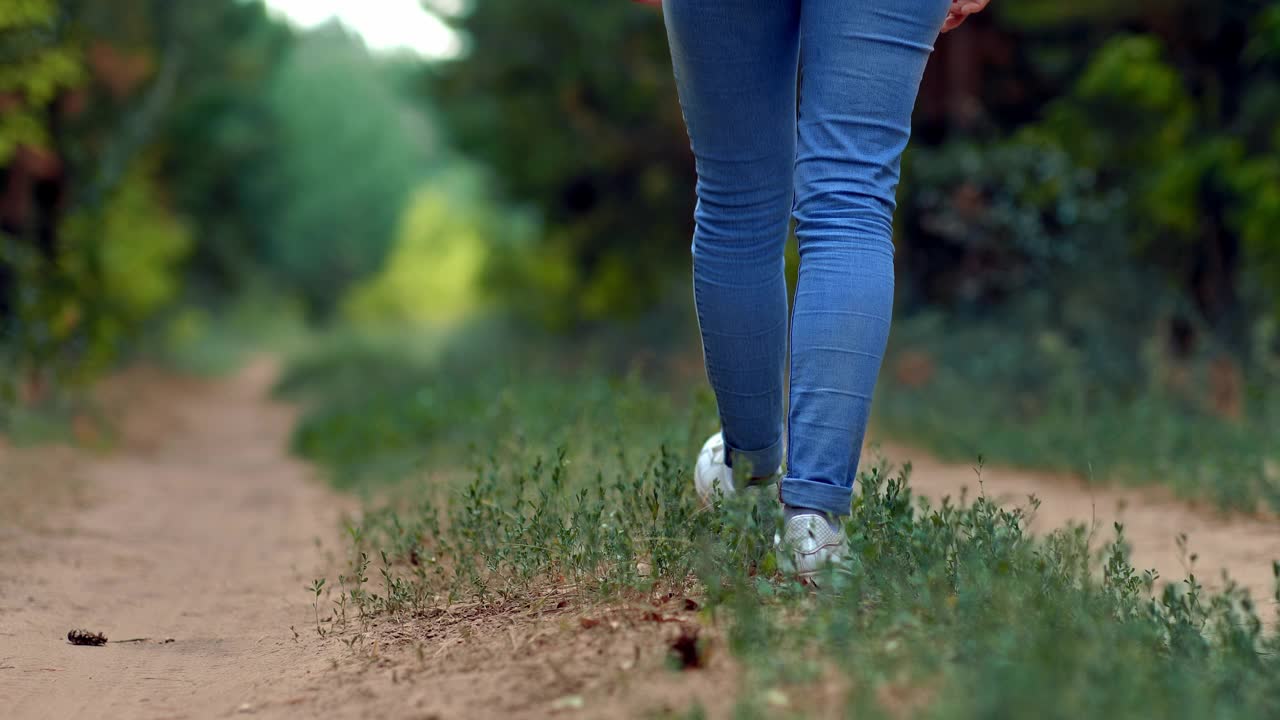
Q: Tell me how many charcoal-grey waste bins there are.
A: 0